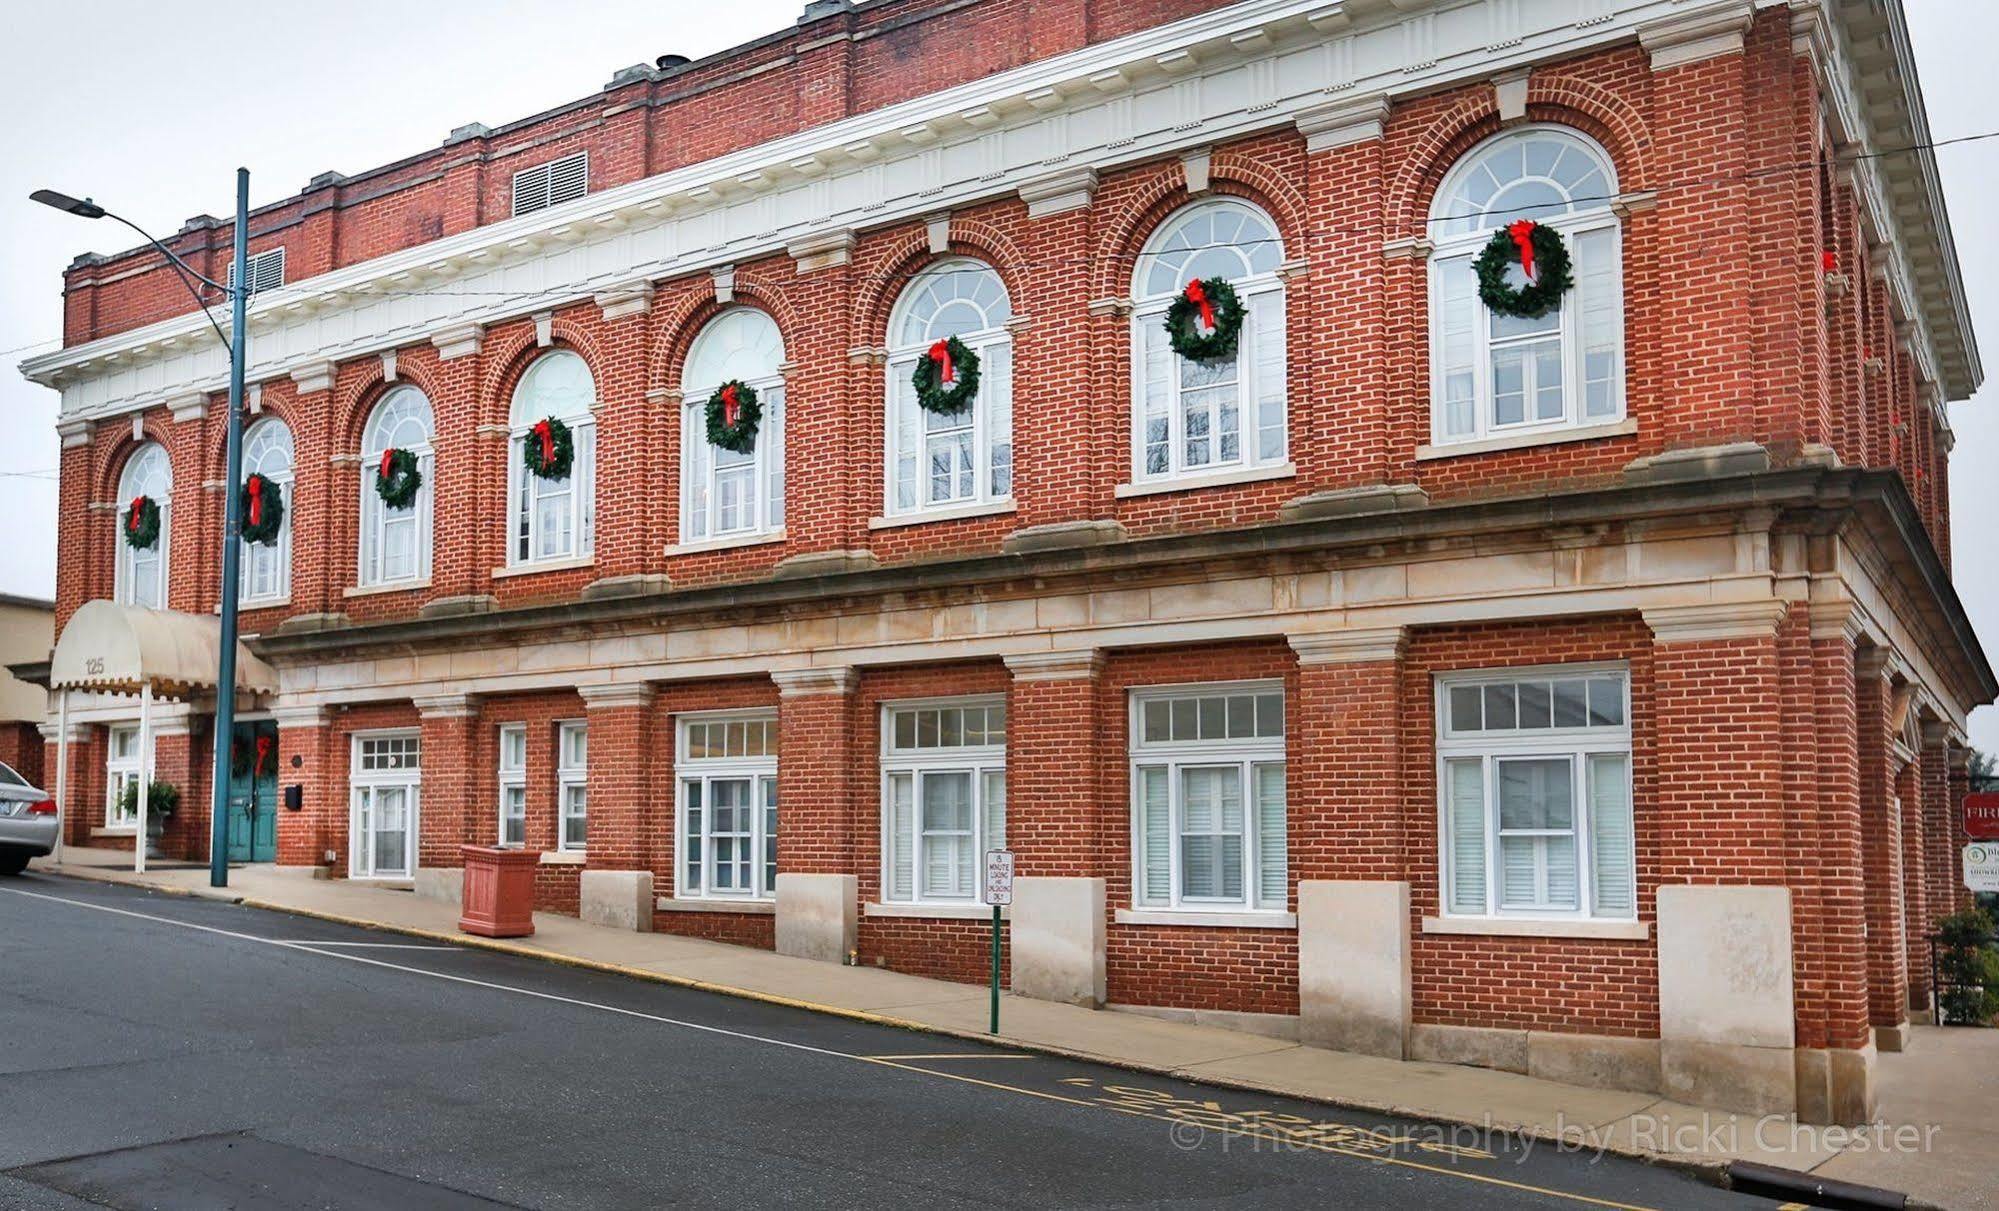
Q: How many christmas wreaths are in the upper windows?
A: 8